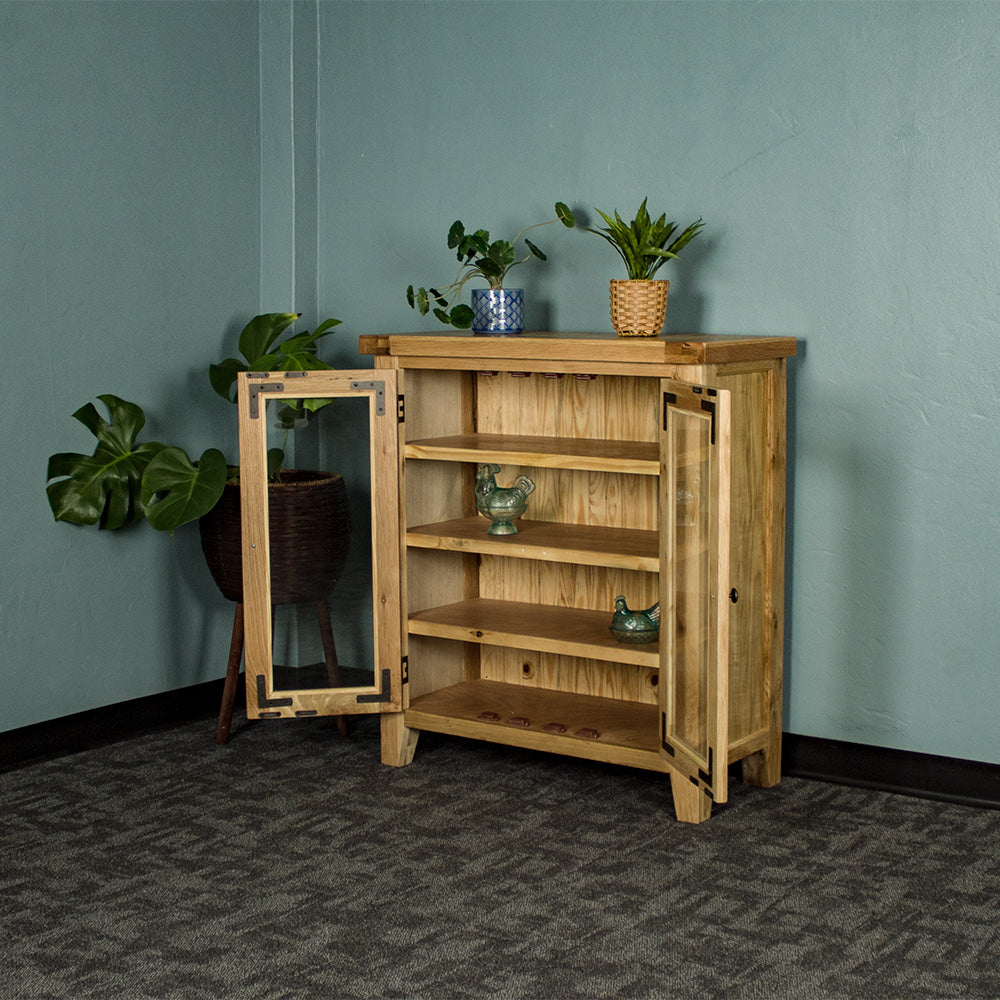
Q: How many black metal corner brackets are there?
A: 8